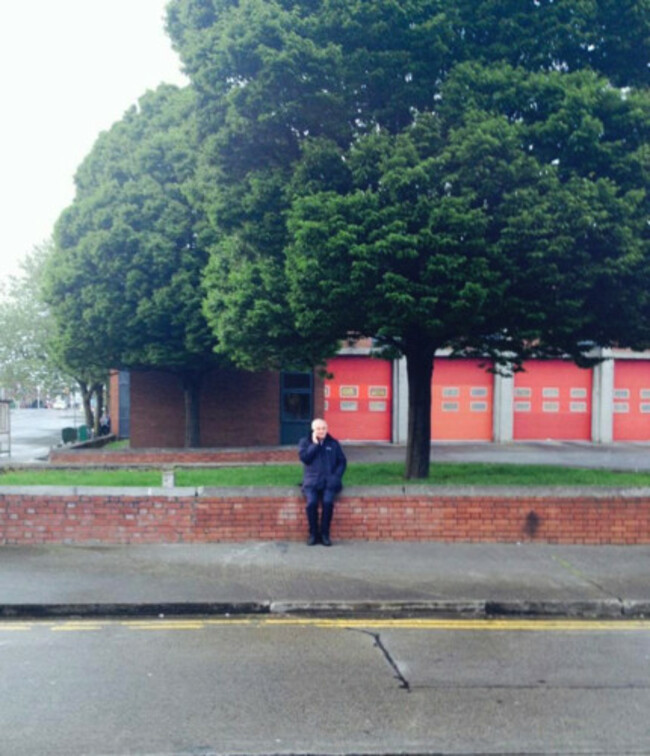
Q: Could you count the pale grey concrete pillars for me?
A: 3